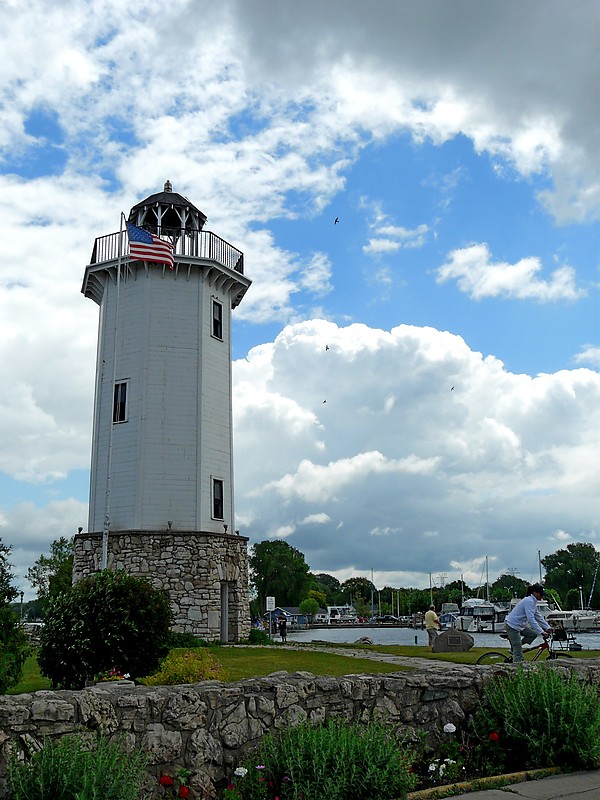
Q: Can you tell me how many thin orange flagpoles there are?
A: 0